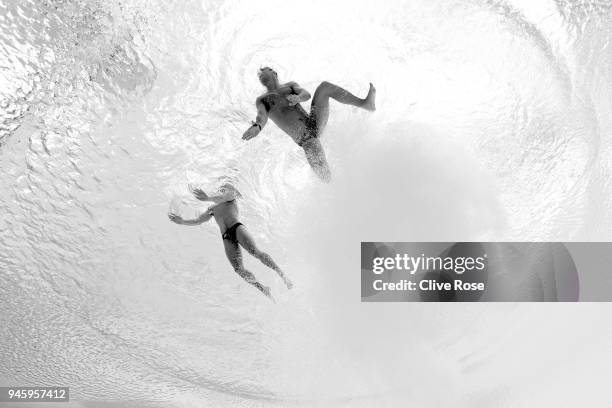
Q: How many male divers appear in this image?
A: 2